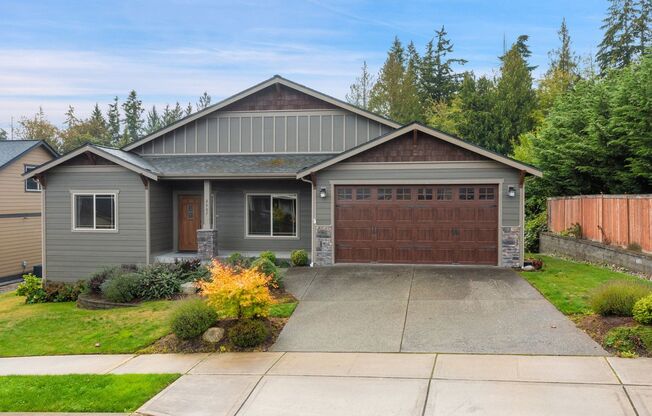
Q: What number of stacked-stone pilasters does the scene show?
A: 3